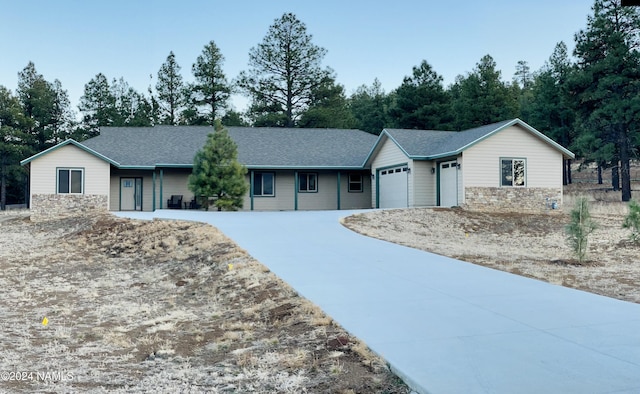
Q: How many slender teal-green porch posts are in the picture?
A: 5